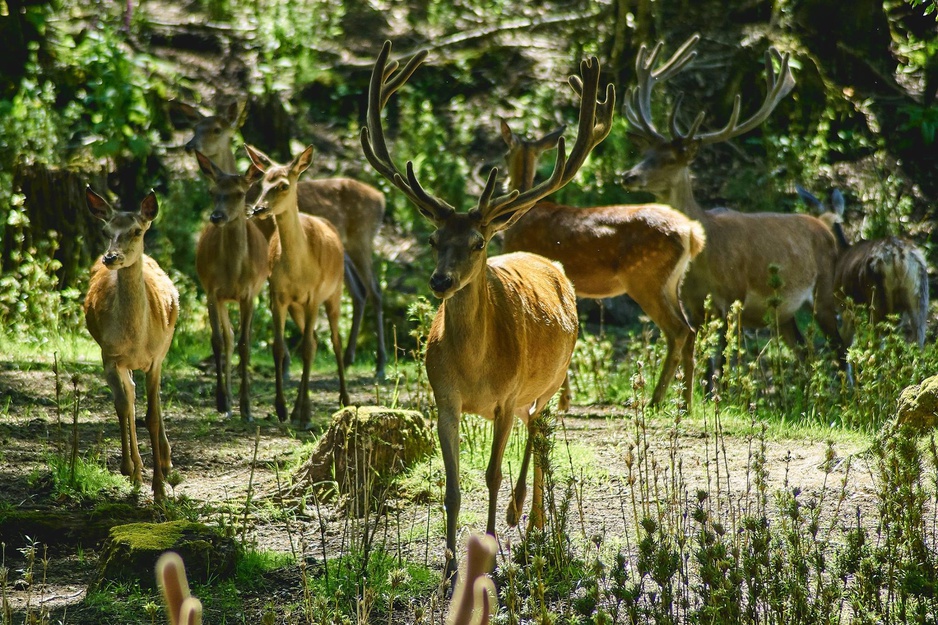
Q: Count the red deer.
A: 8